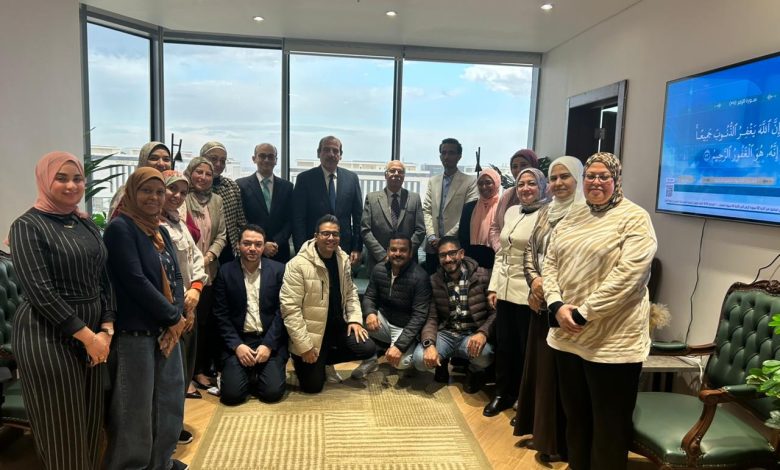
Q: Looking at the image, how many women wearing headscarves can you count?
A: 11